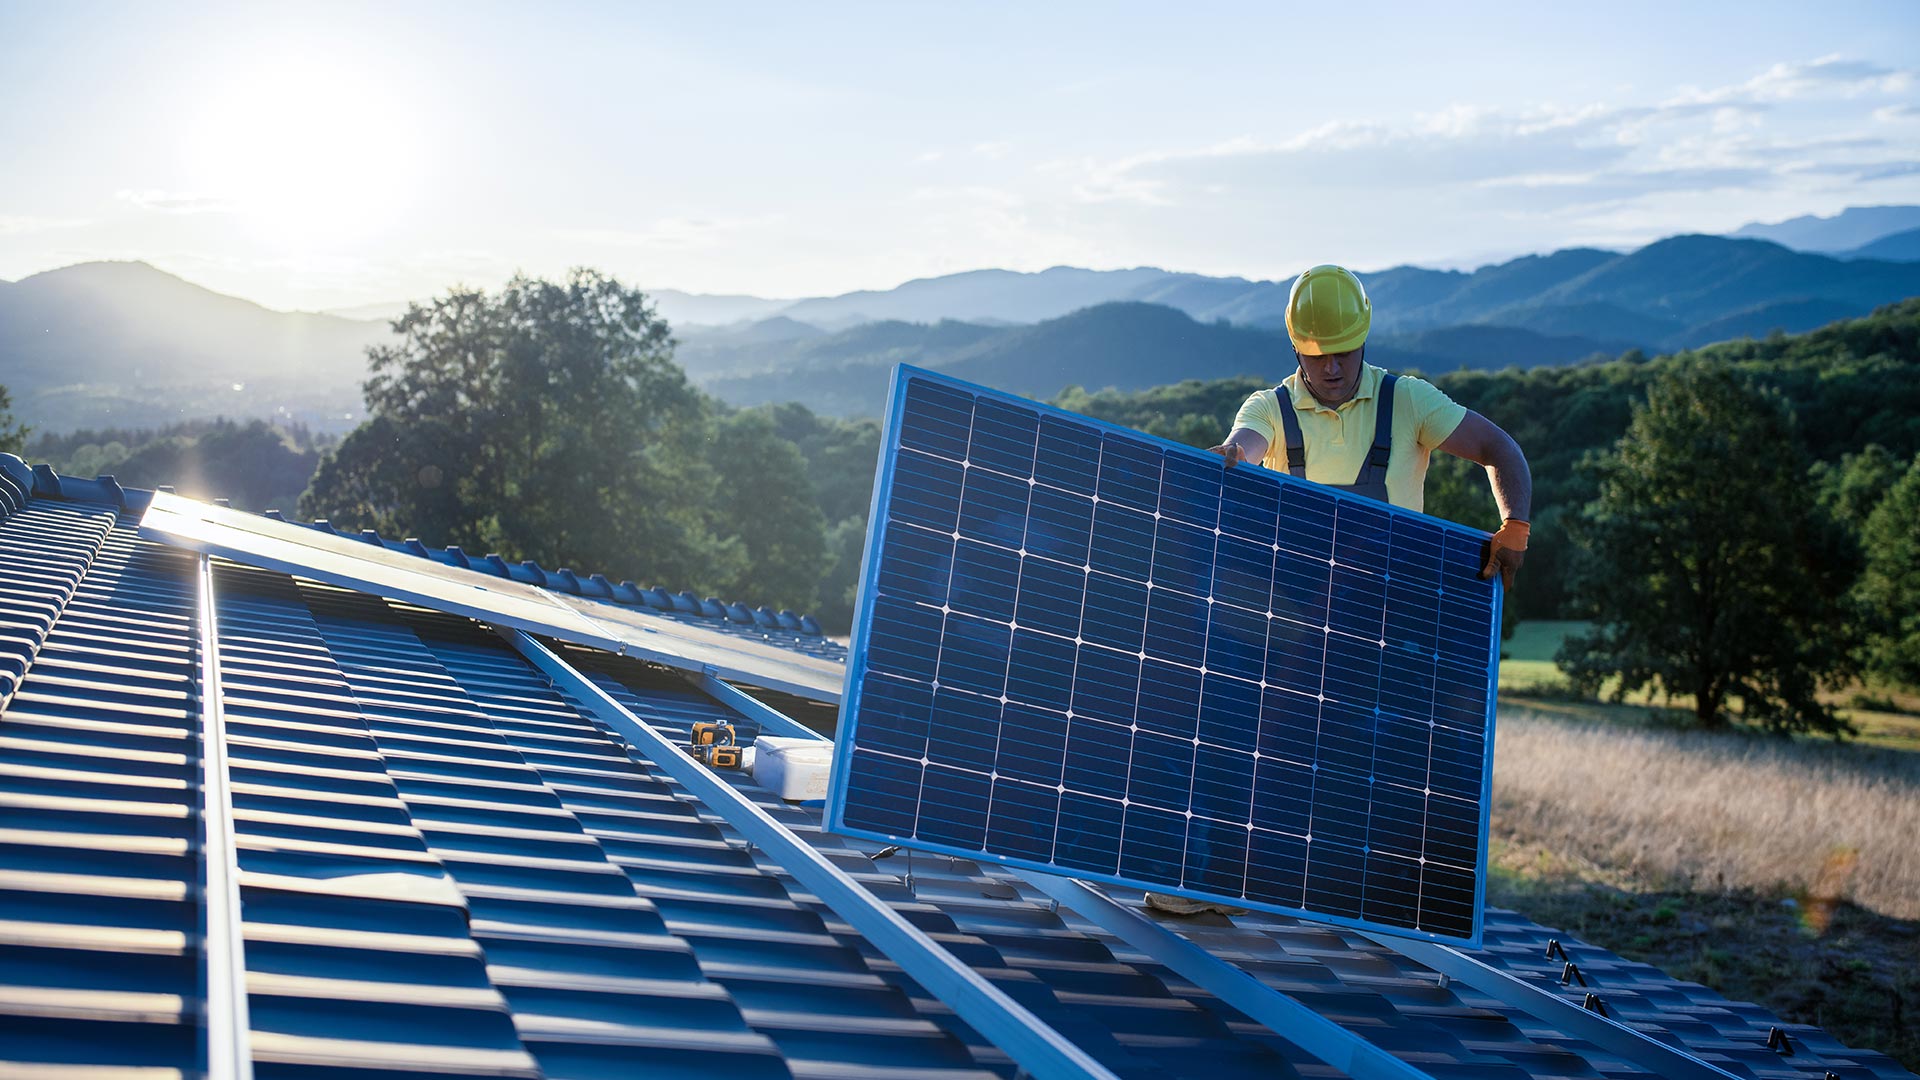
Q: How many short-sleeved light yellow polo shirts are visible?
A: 1